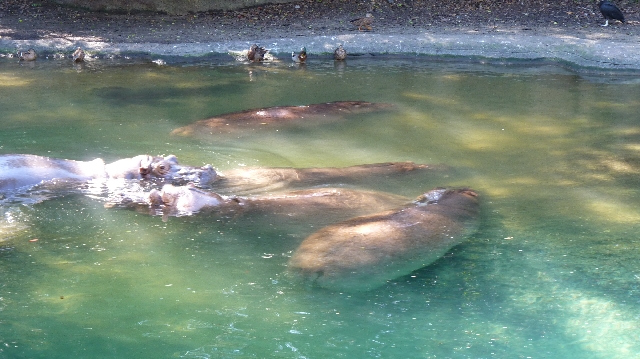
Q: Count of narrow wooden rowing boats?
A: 0